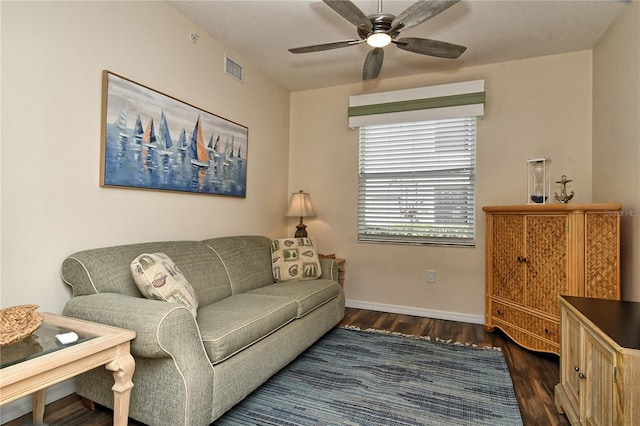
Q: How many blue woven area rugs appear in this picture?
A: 1